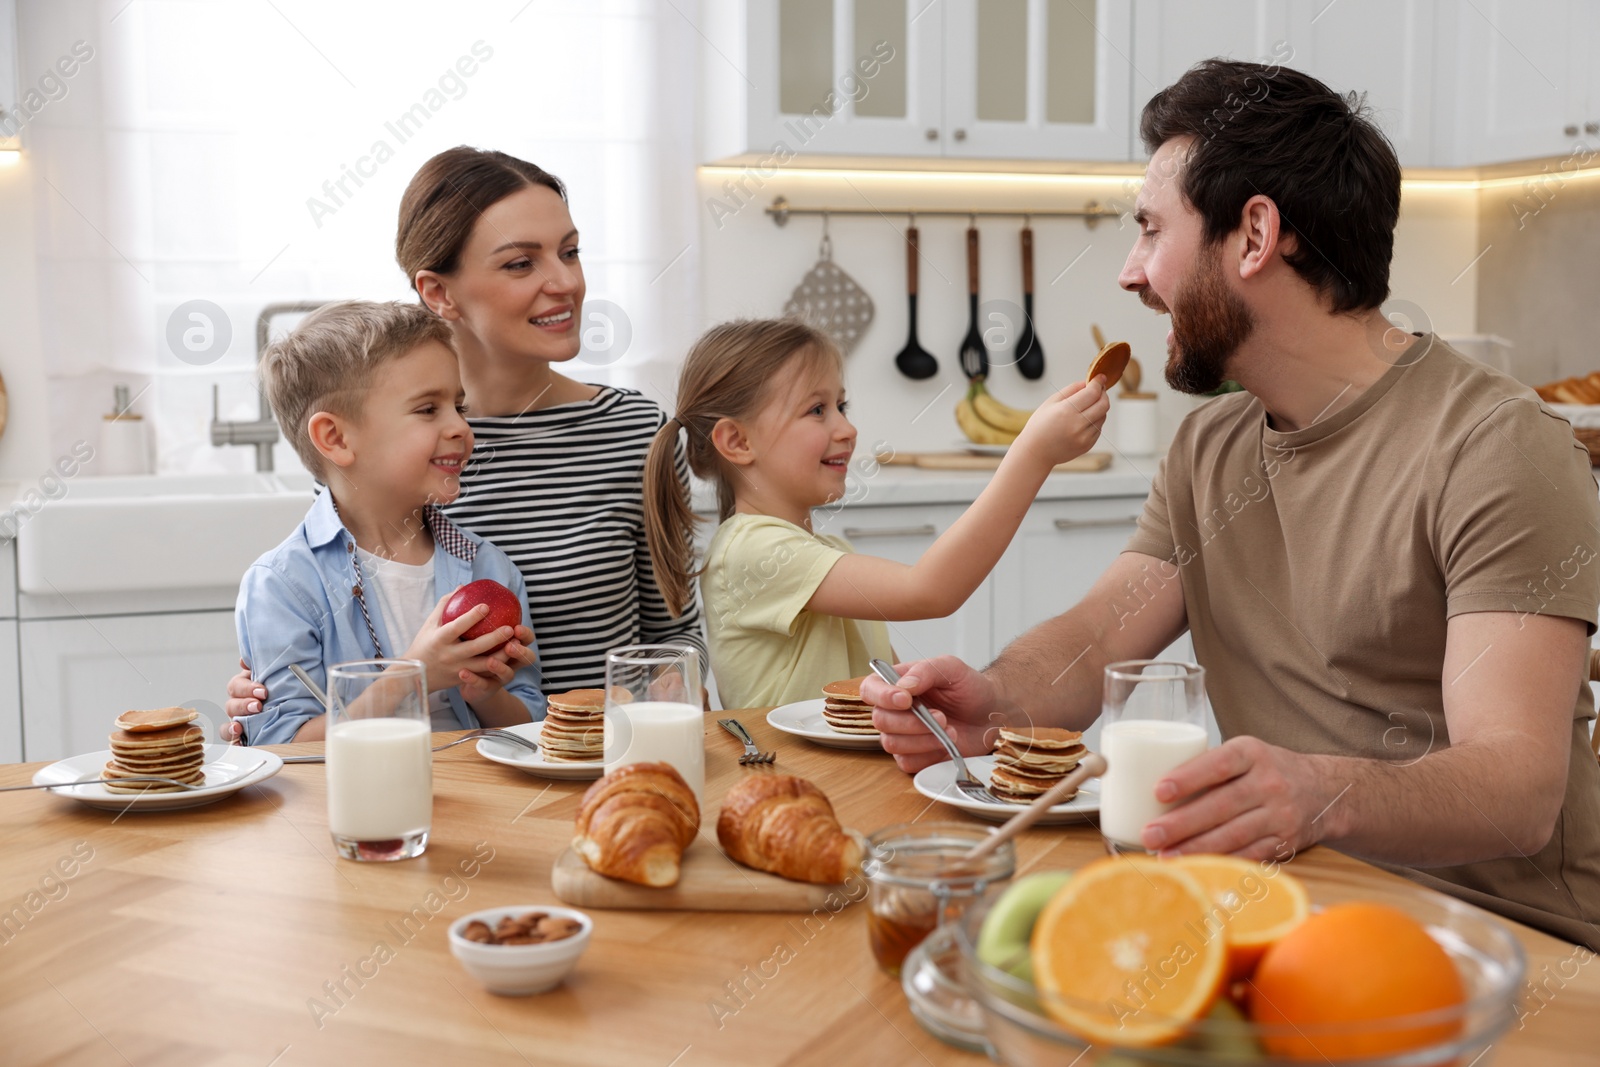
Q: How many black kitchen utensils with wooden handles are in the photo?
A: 3